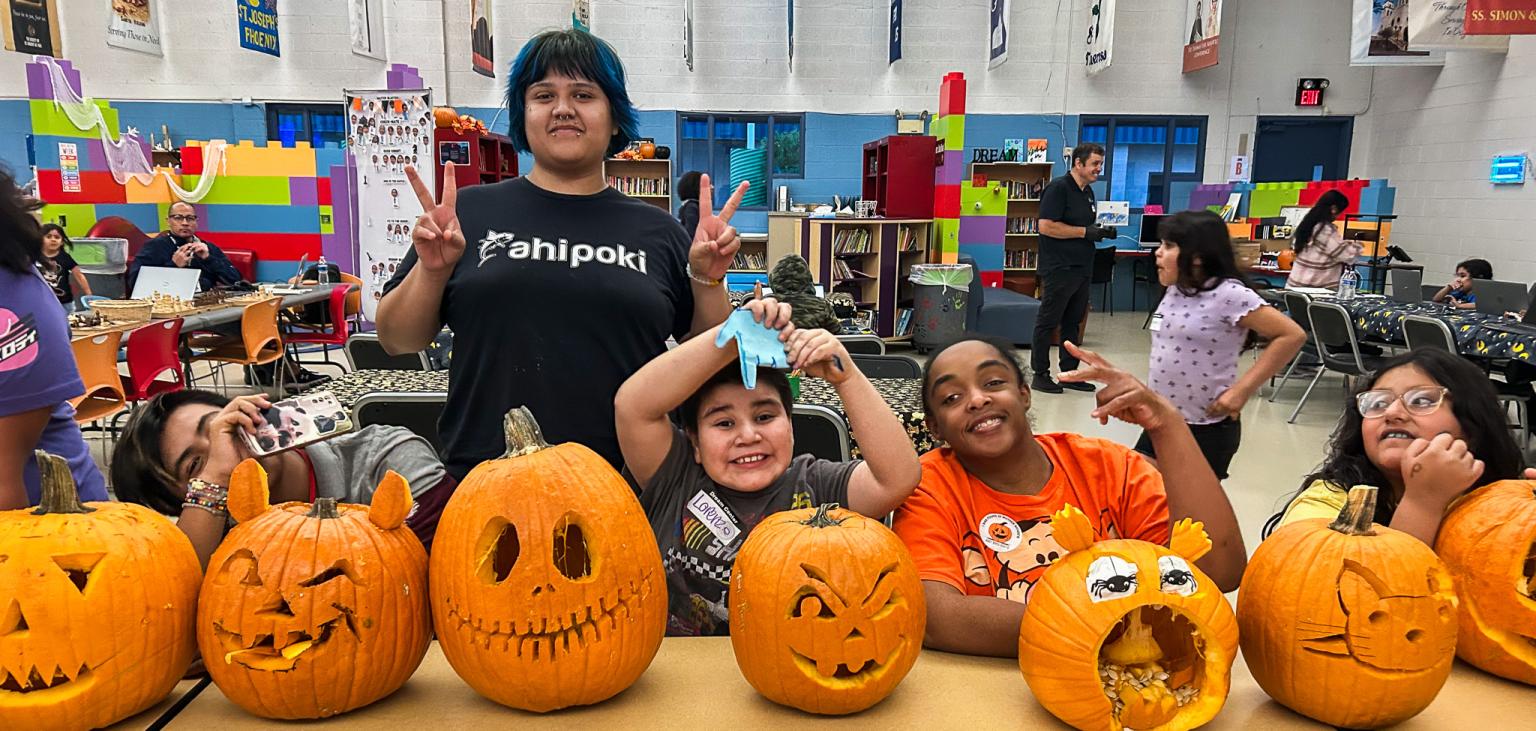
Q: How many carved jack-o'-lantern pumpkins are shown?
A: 7